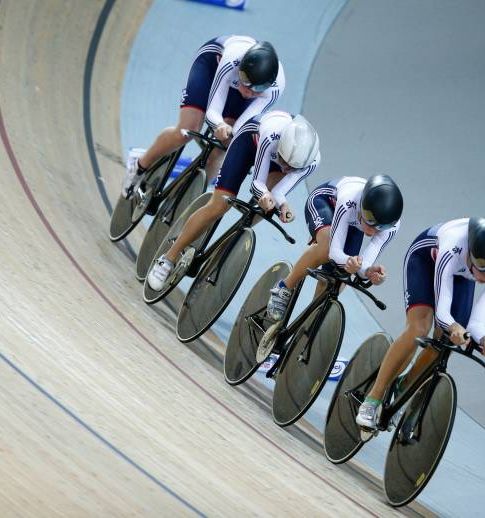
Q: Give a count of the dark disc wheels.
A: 8